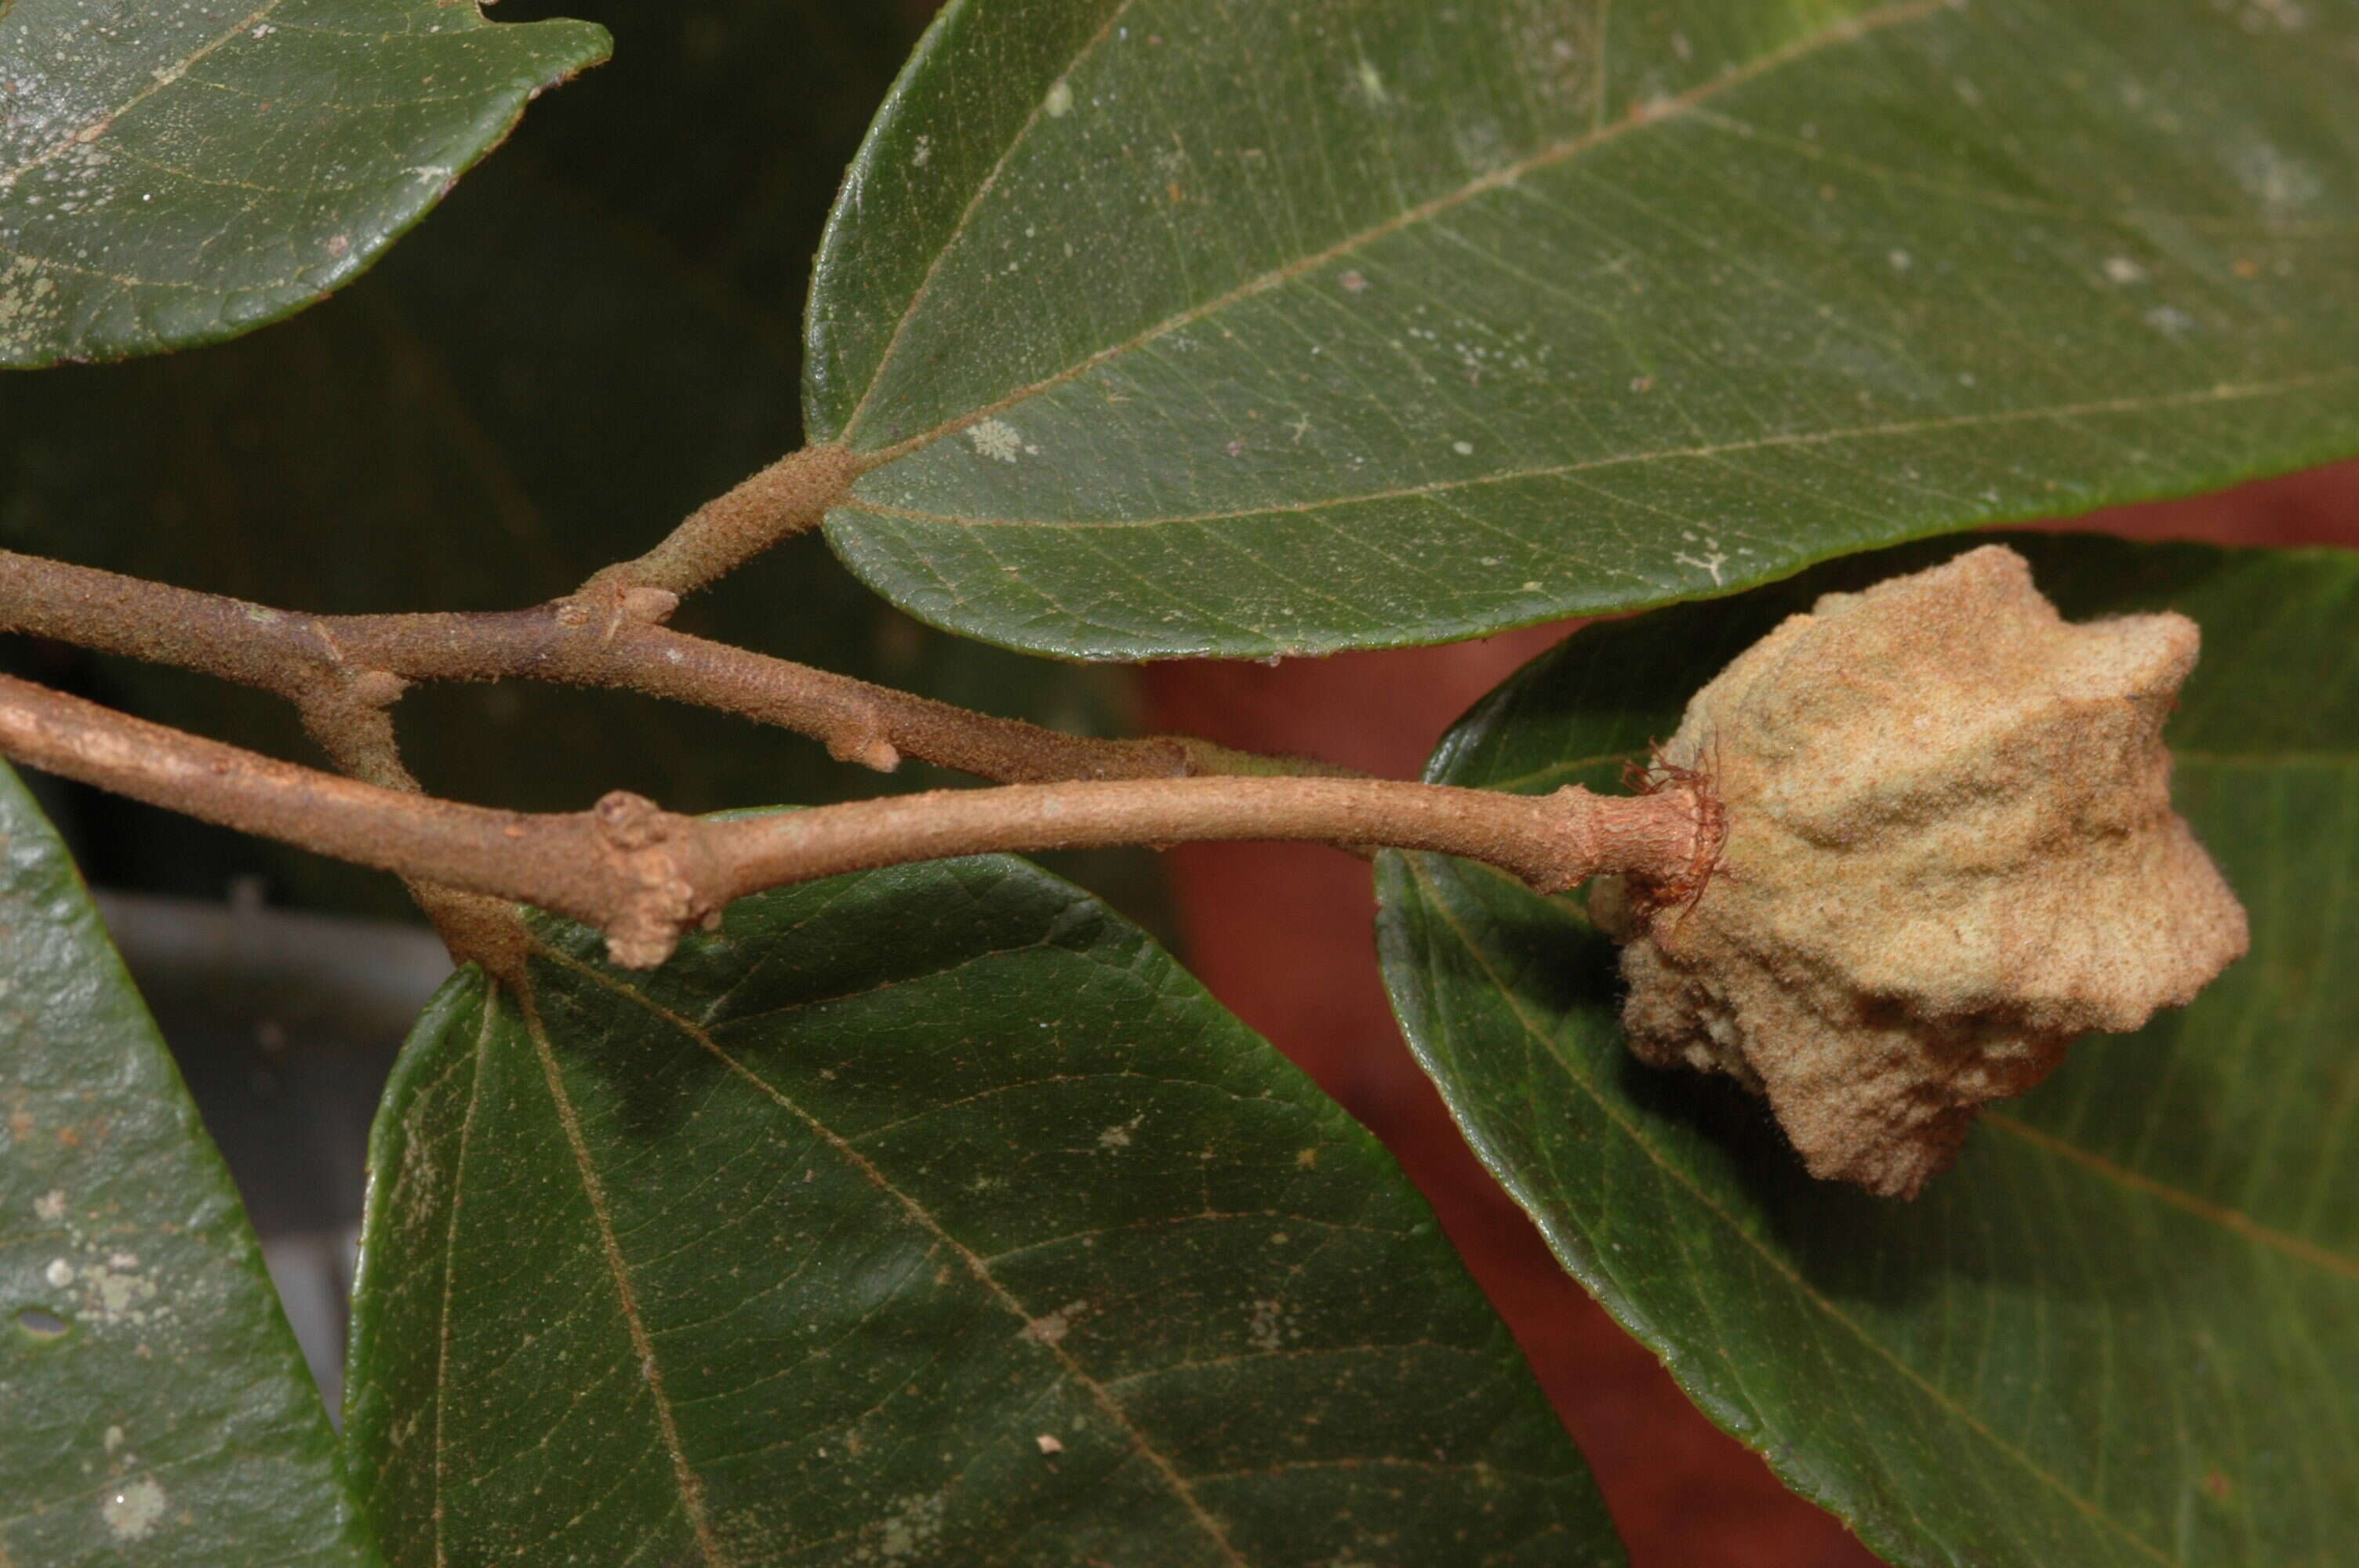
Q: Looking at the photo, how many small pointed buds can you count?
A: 3